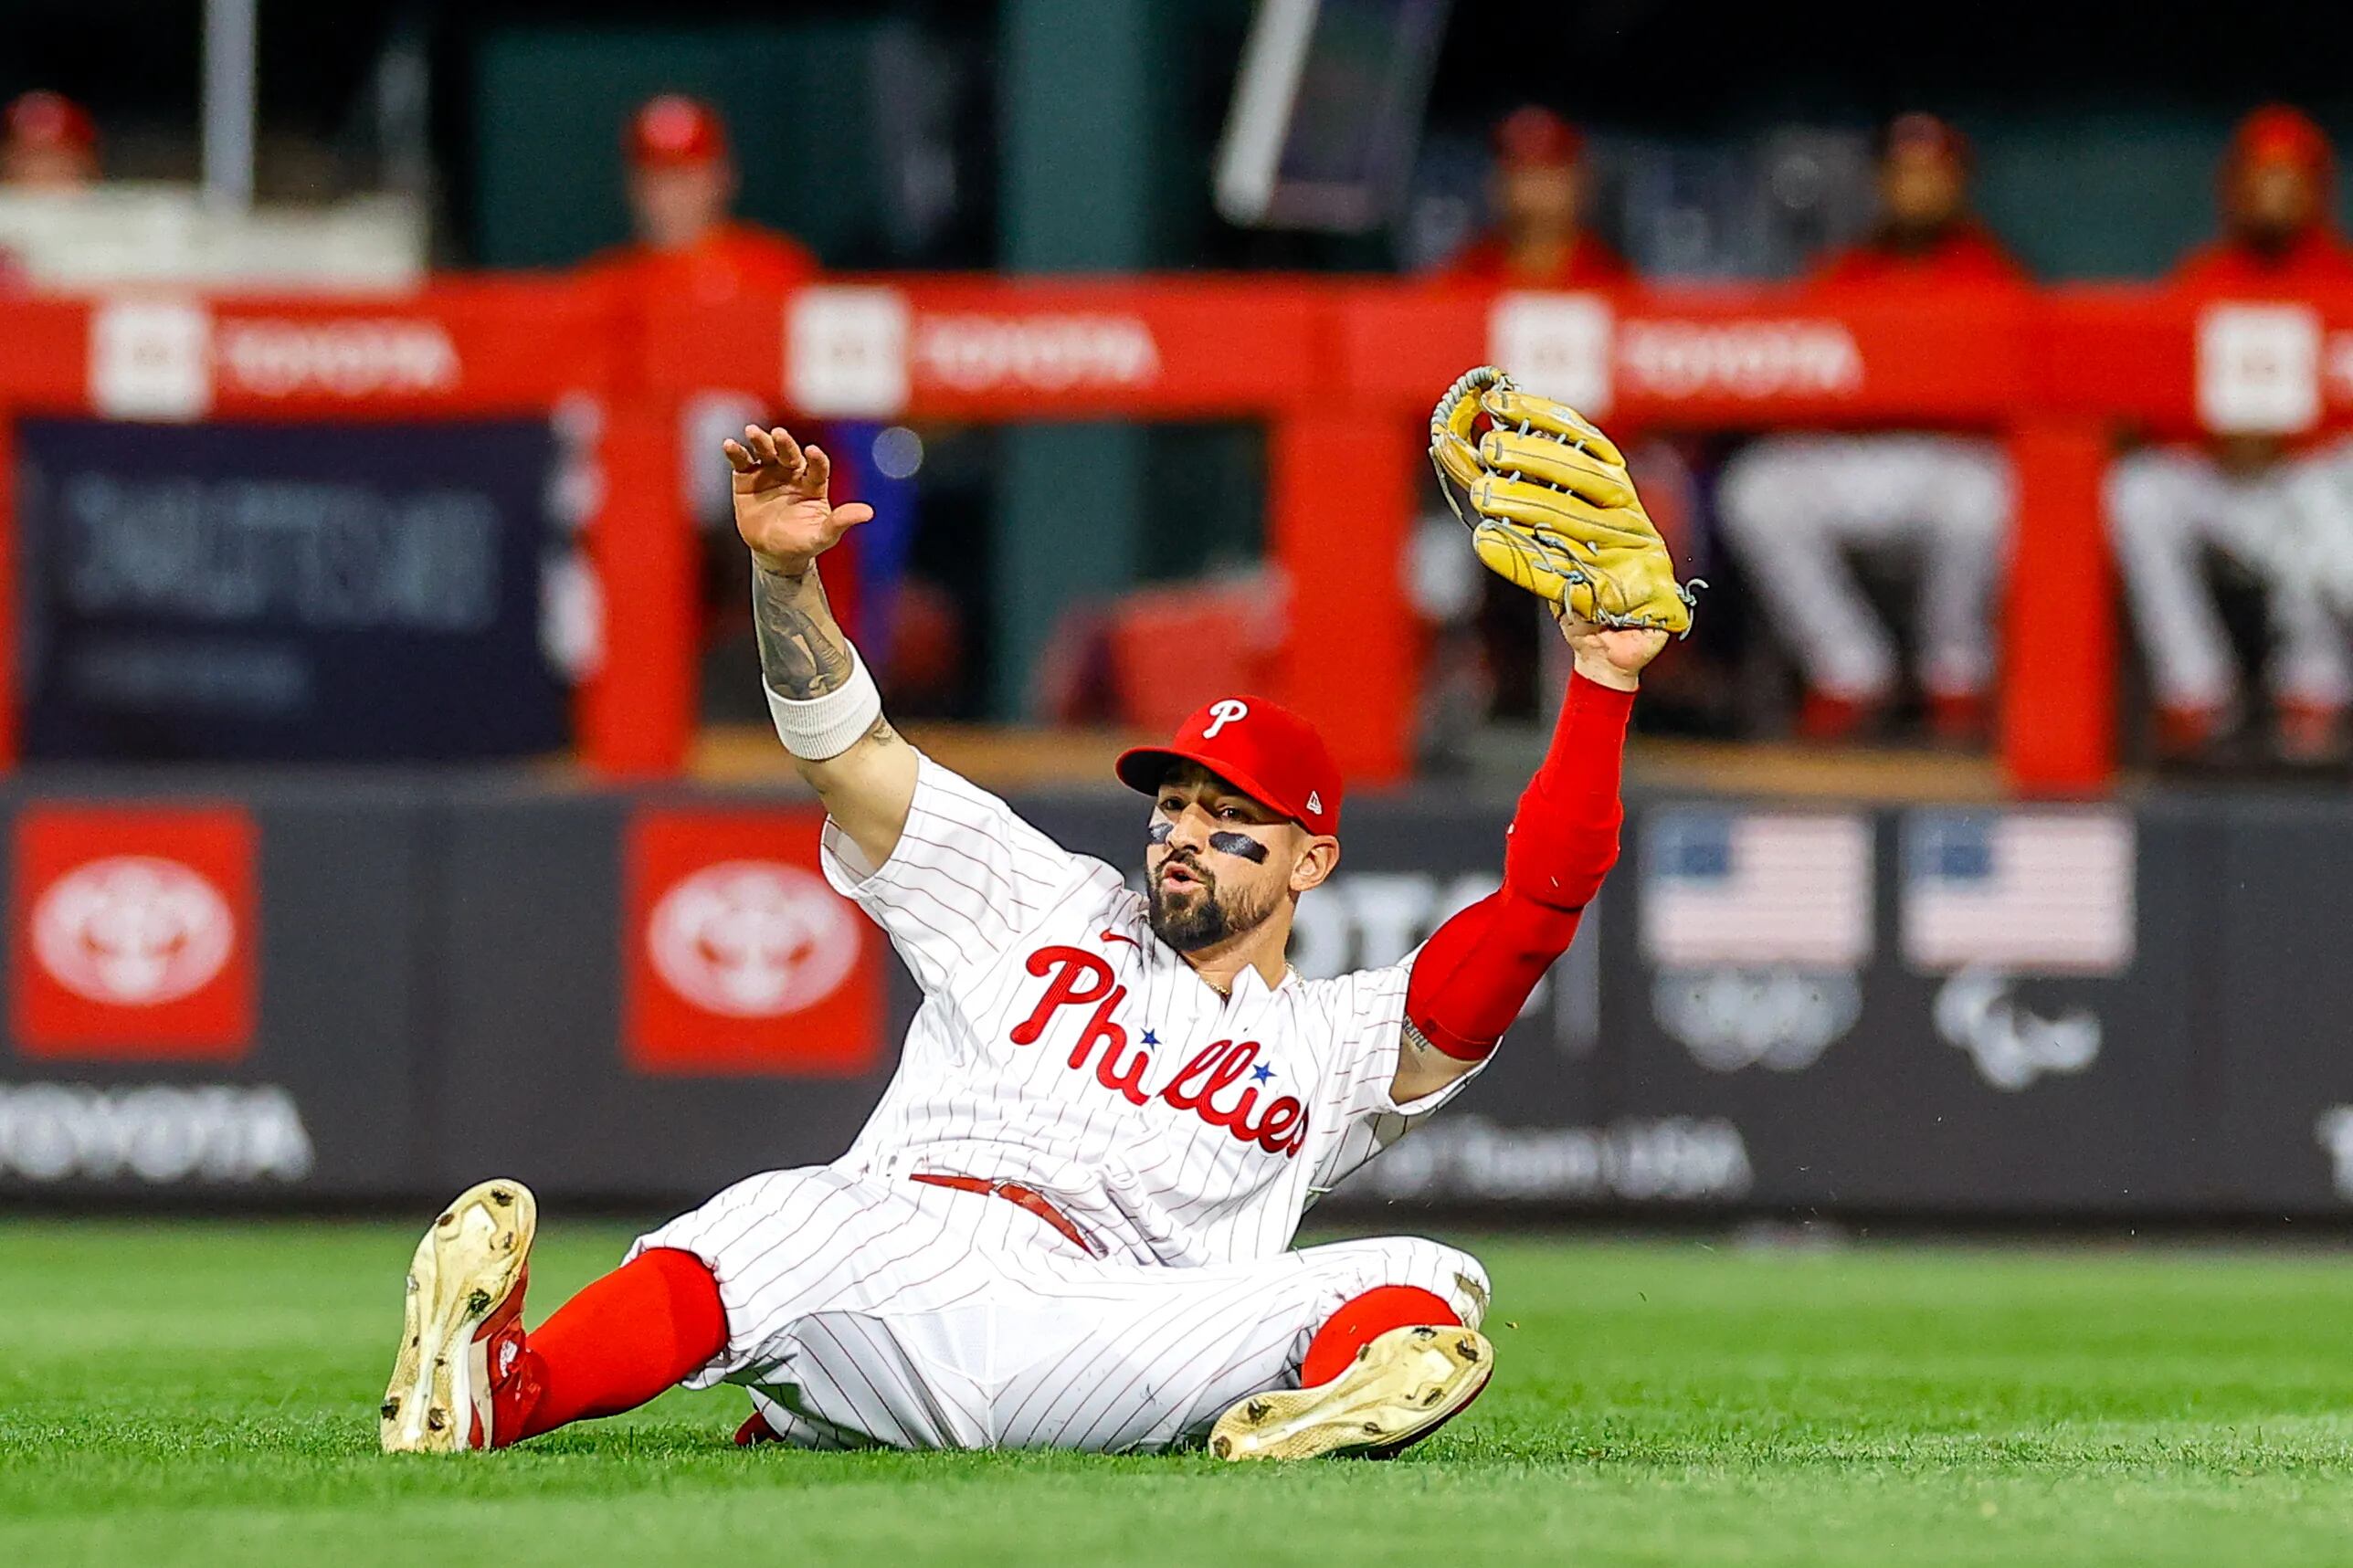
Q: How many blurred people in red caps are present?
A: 5